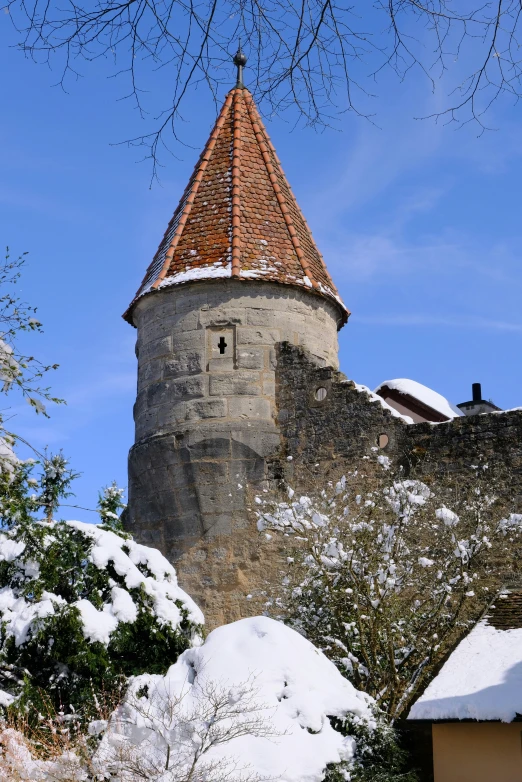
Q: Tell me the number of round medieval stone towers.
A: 1